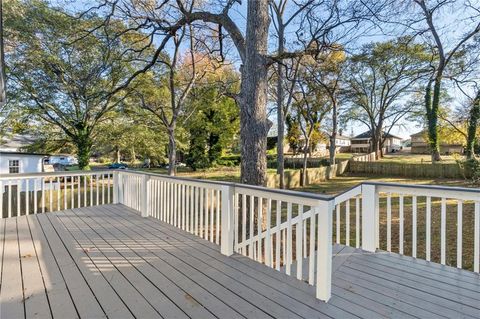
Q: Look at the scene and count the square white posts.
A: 5